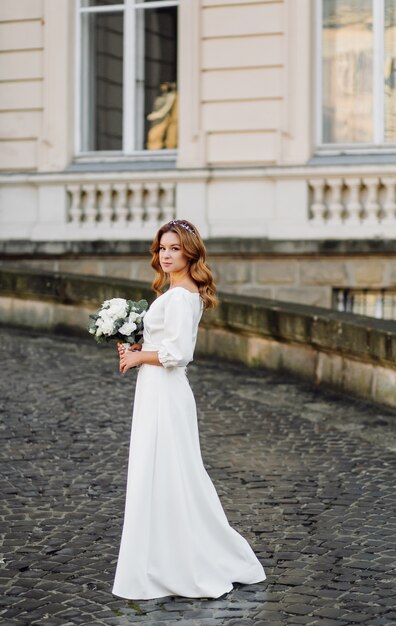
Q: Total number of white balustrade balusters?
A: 12